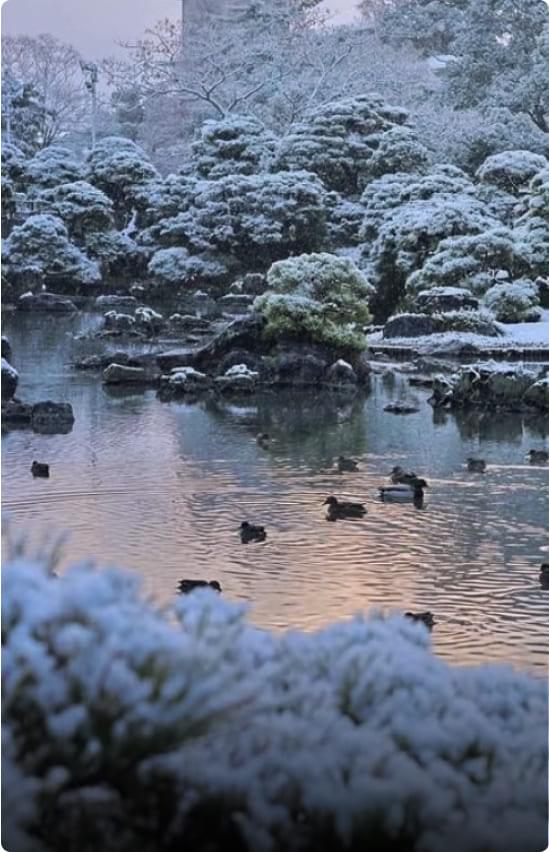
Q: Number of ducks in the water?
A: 12